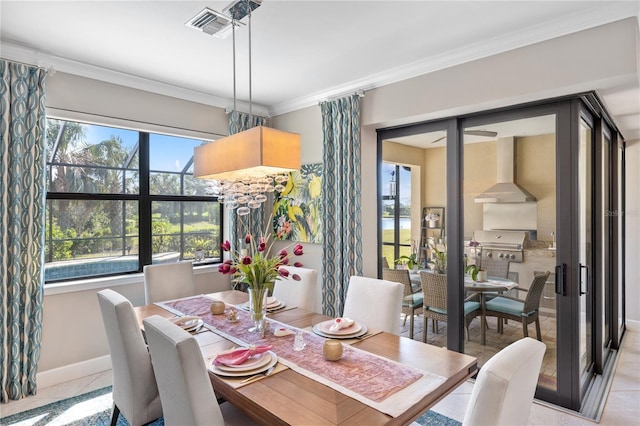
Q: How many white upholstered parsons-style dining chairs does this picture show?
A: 6